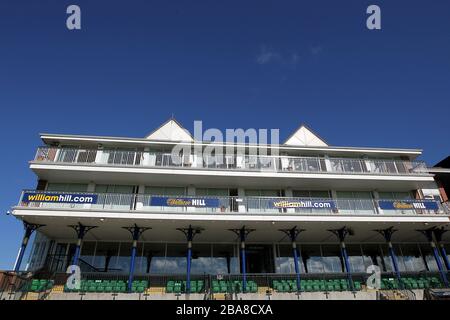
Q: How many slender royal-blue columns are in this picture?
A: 10